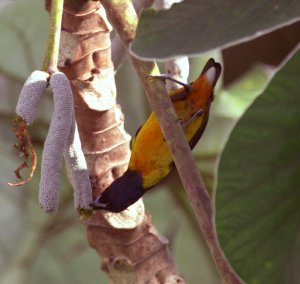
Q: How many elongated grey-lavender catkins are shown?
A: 3